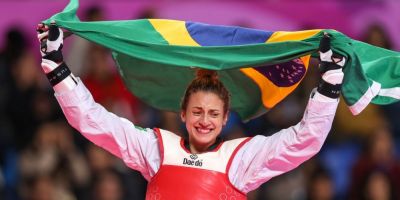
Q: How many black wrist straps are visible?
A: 2